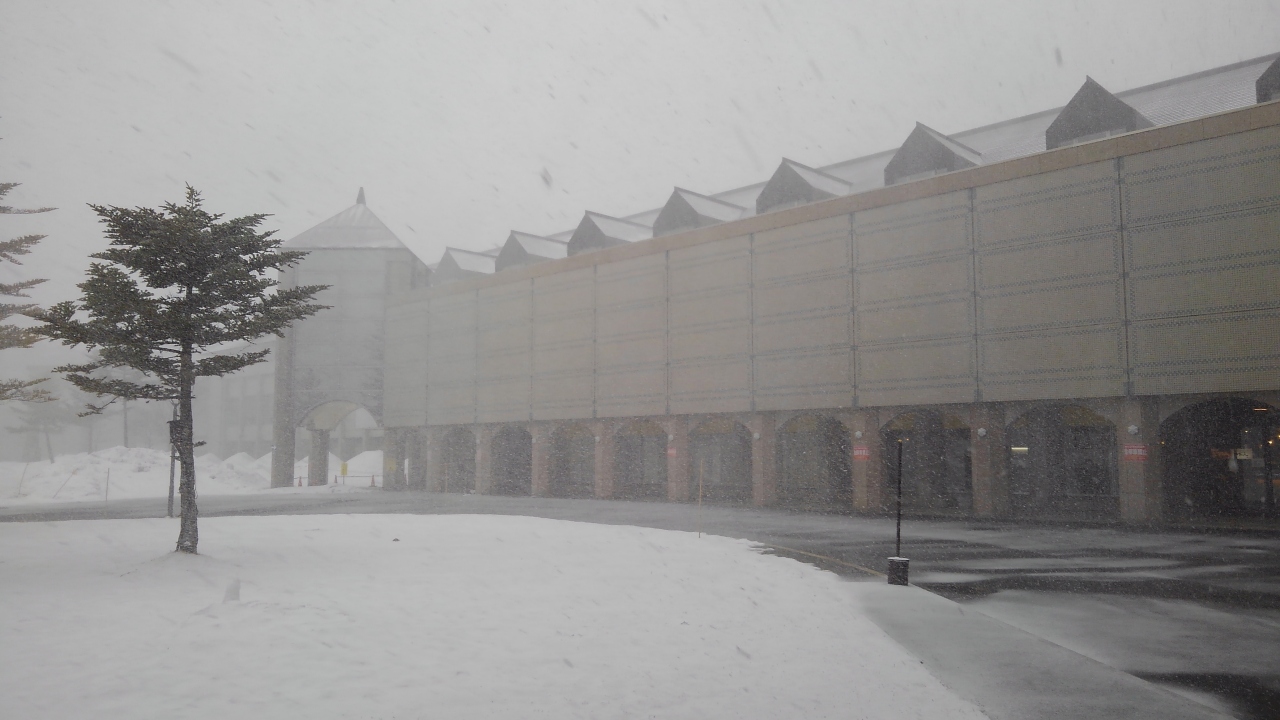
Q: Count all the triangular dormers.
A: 8